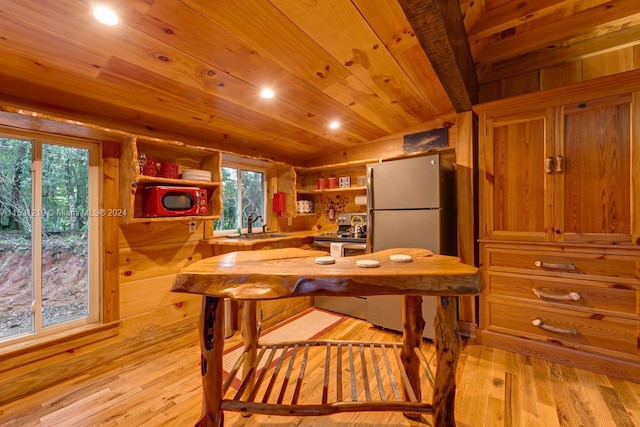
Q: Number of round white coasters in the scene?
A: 3